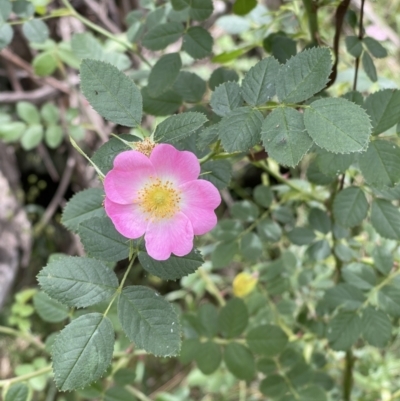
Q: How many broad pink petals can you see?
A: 5